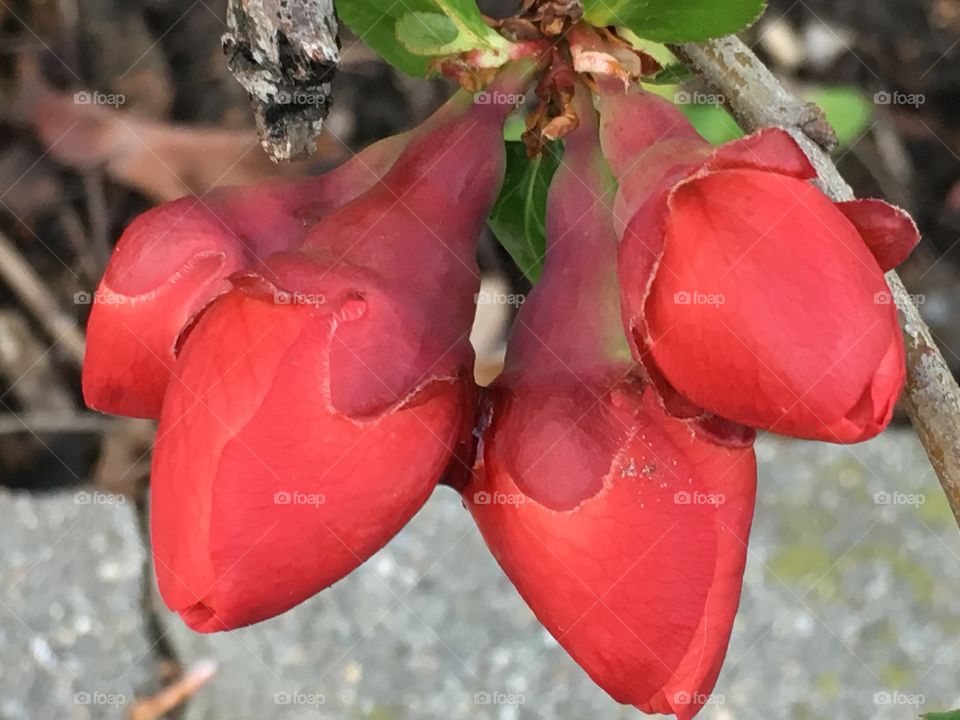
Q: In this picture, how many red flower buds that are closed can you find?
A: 4